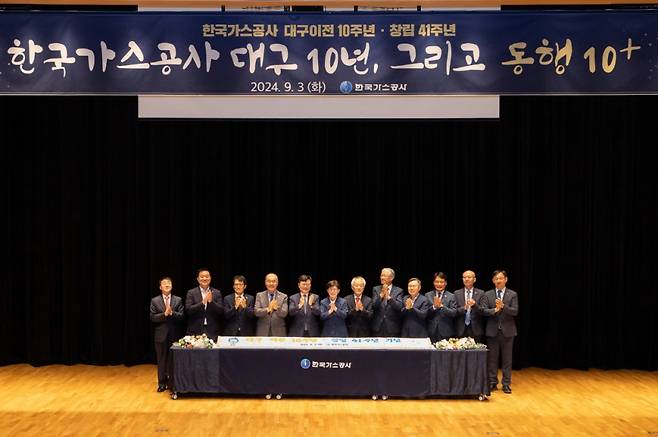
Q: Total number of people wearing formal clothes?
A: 12